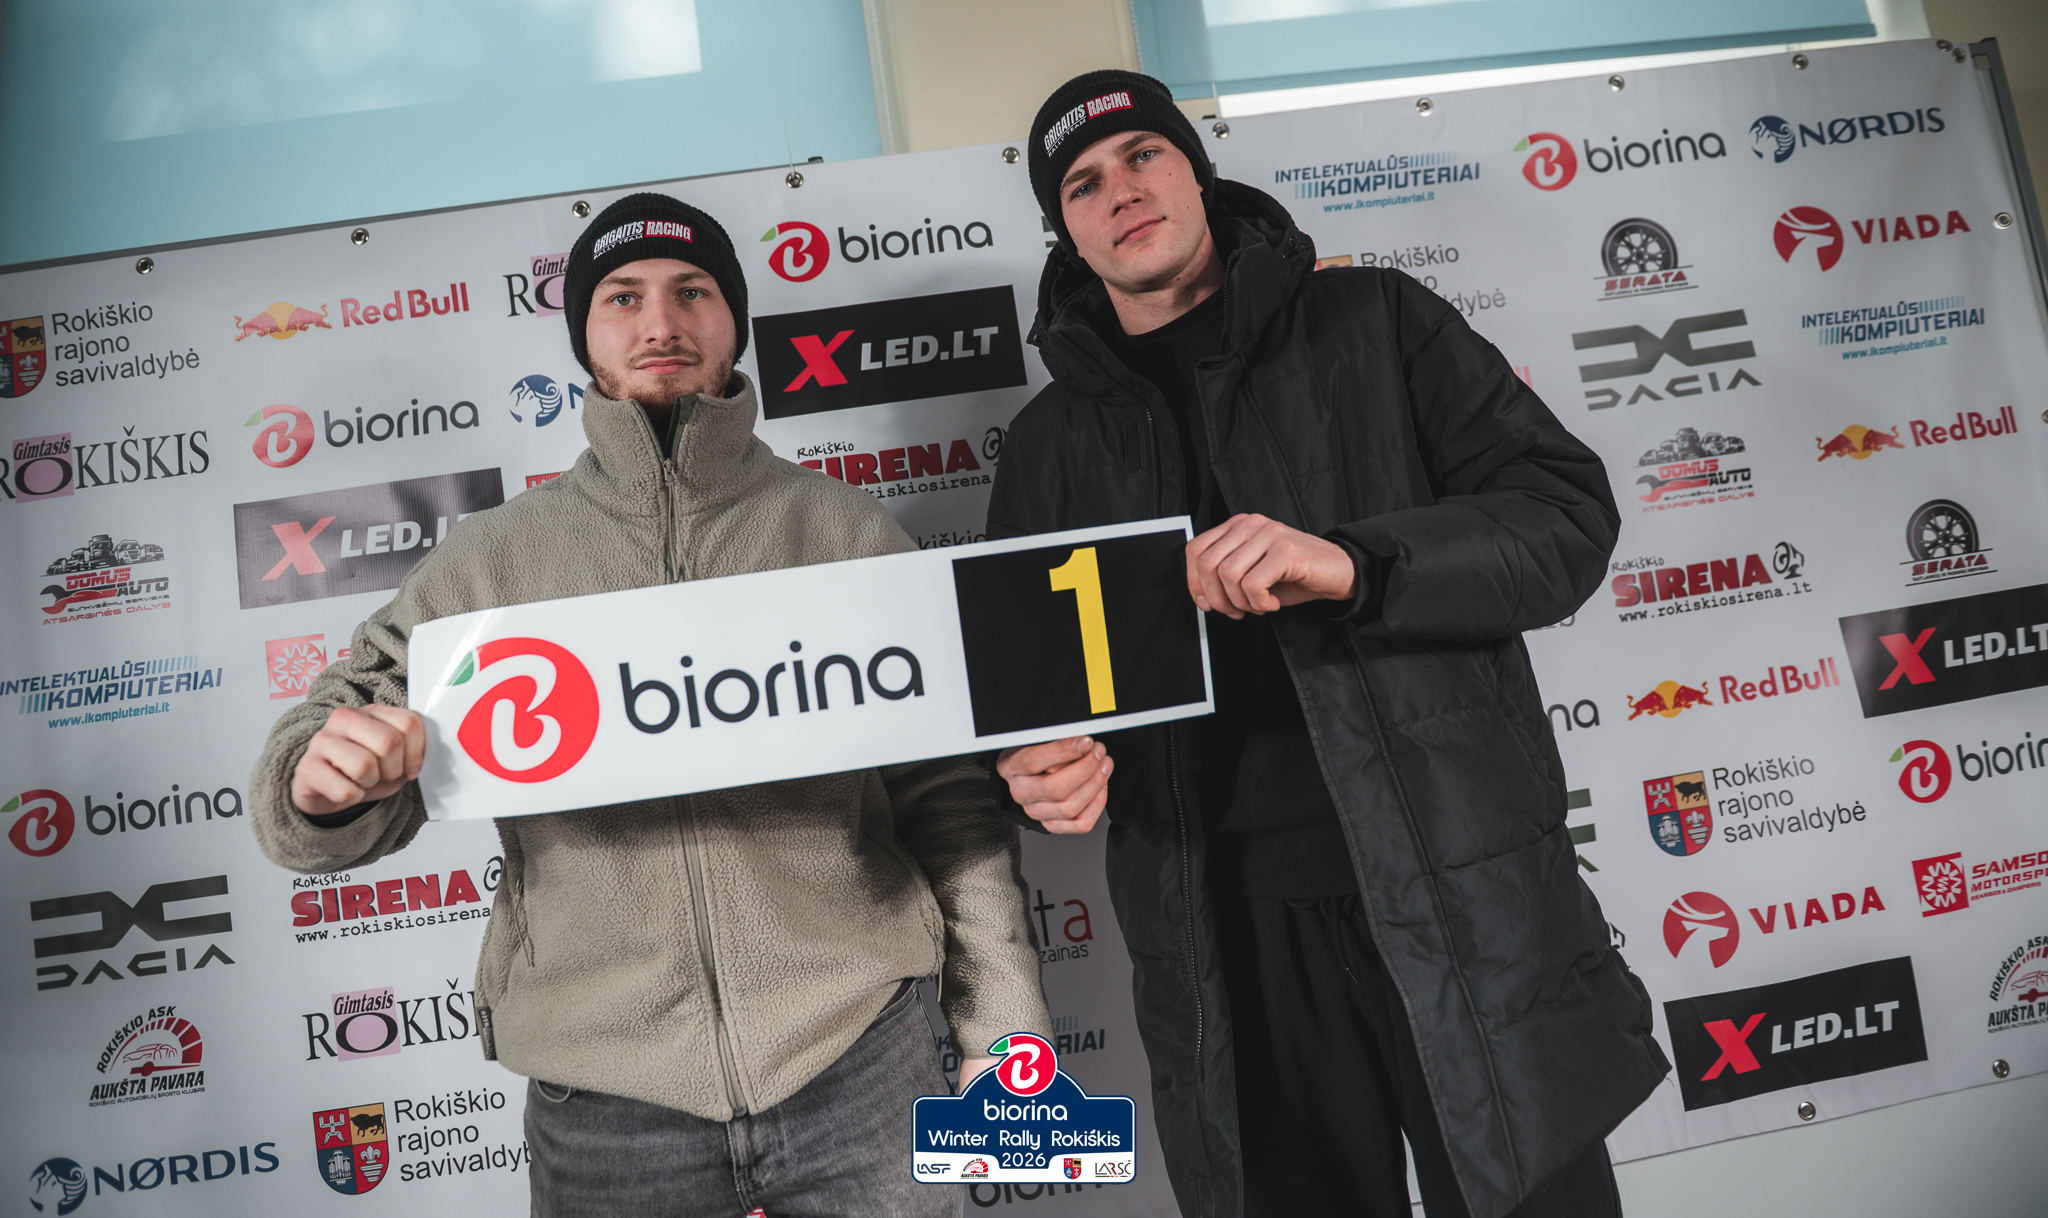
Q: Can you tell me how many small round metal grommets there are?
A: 15